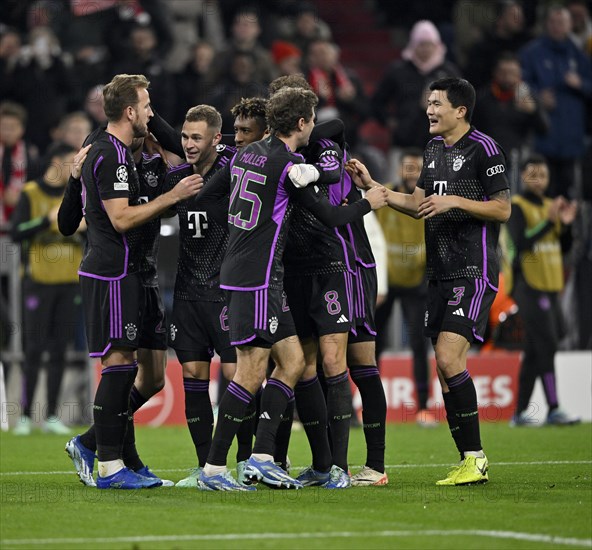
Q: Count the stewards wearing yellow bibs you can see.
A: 3